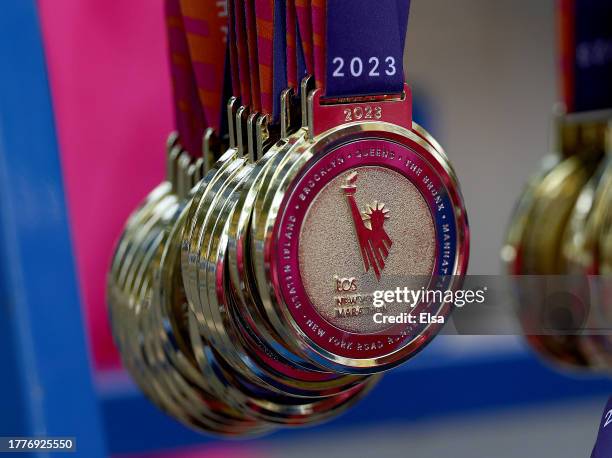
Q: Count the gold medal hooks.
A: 13